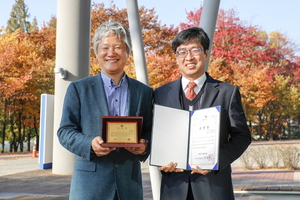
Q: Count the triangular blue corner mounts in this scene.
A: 4